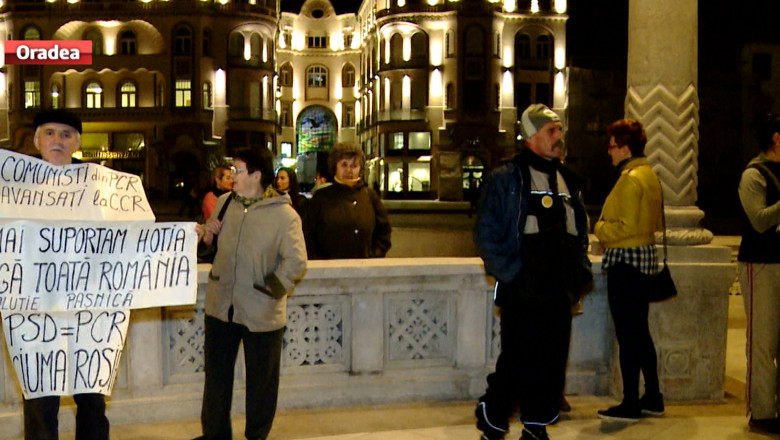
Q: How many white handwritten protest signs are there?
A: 3